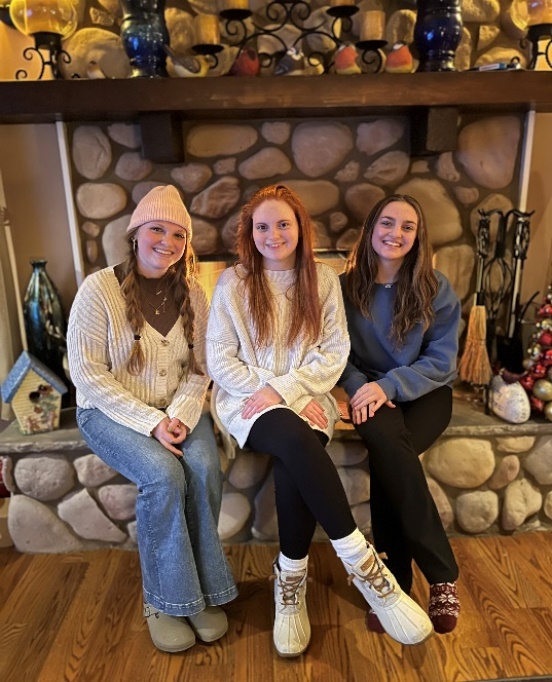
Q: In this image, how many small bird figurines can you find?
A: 5